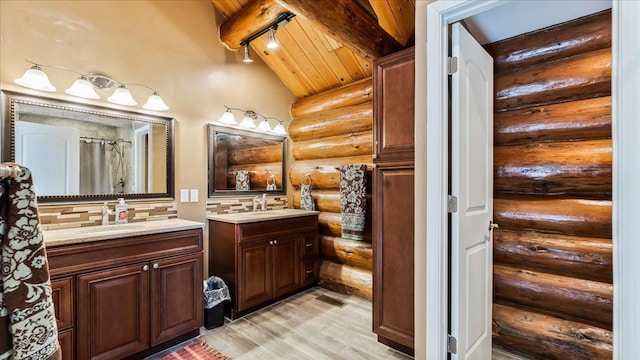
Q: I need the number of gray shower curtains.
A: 1